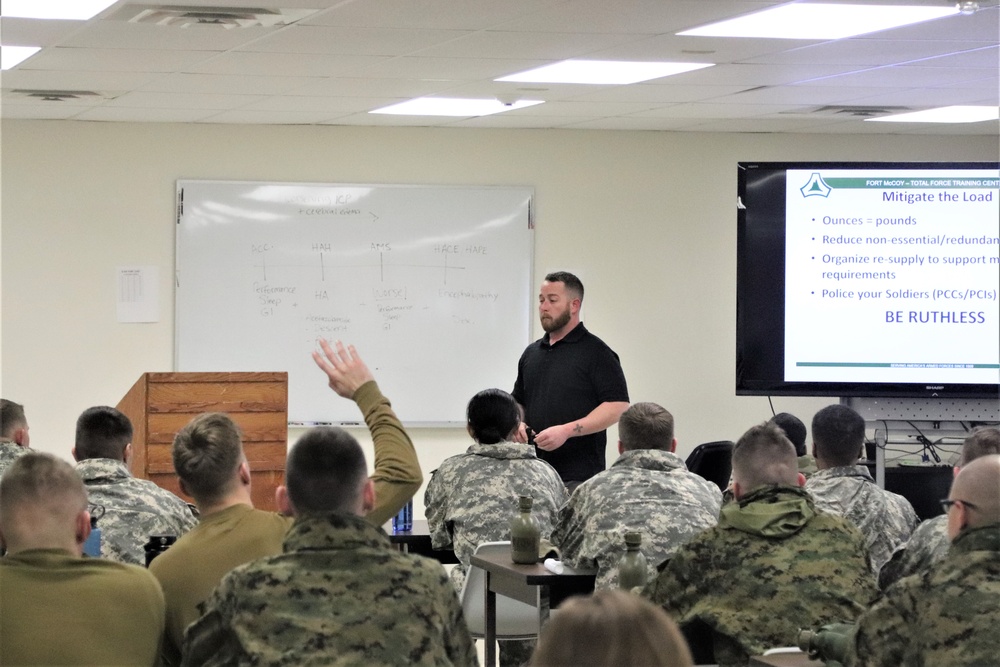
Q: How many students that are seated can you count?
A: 13